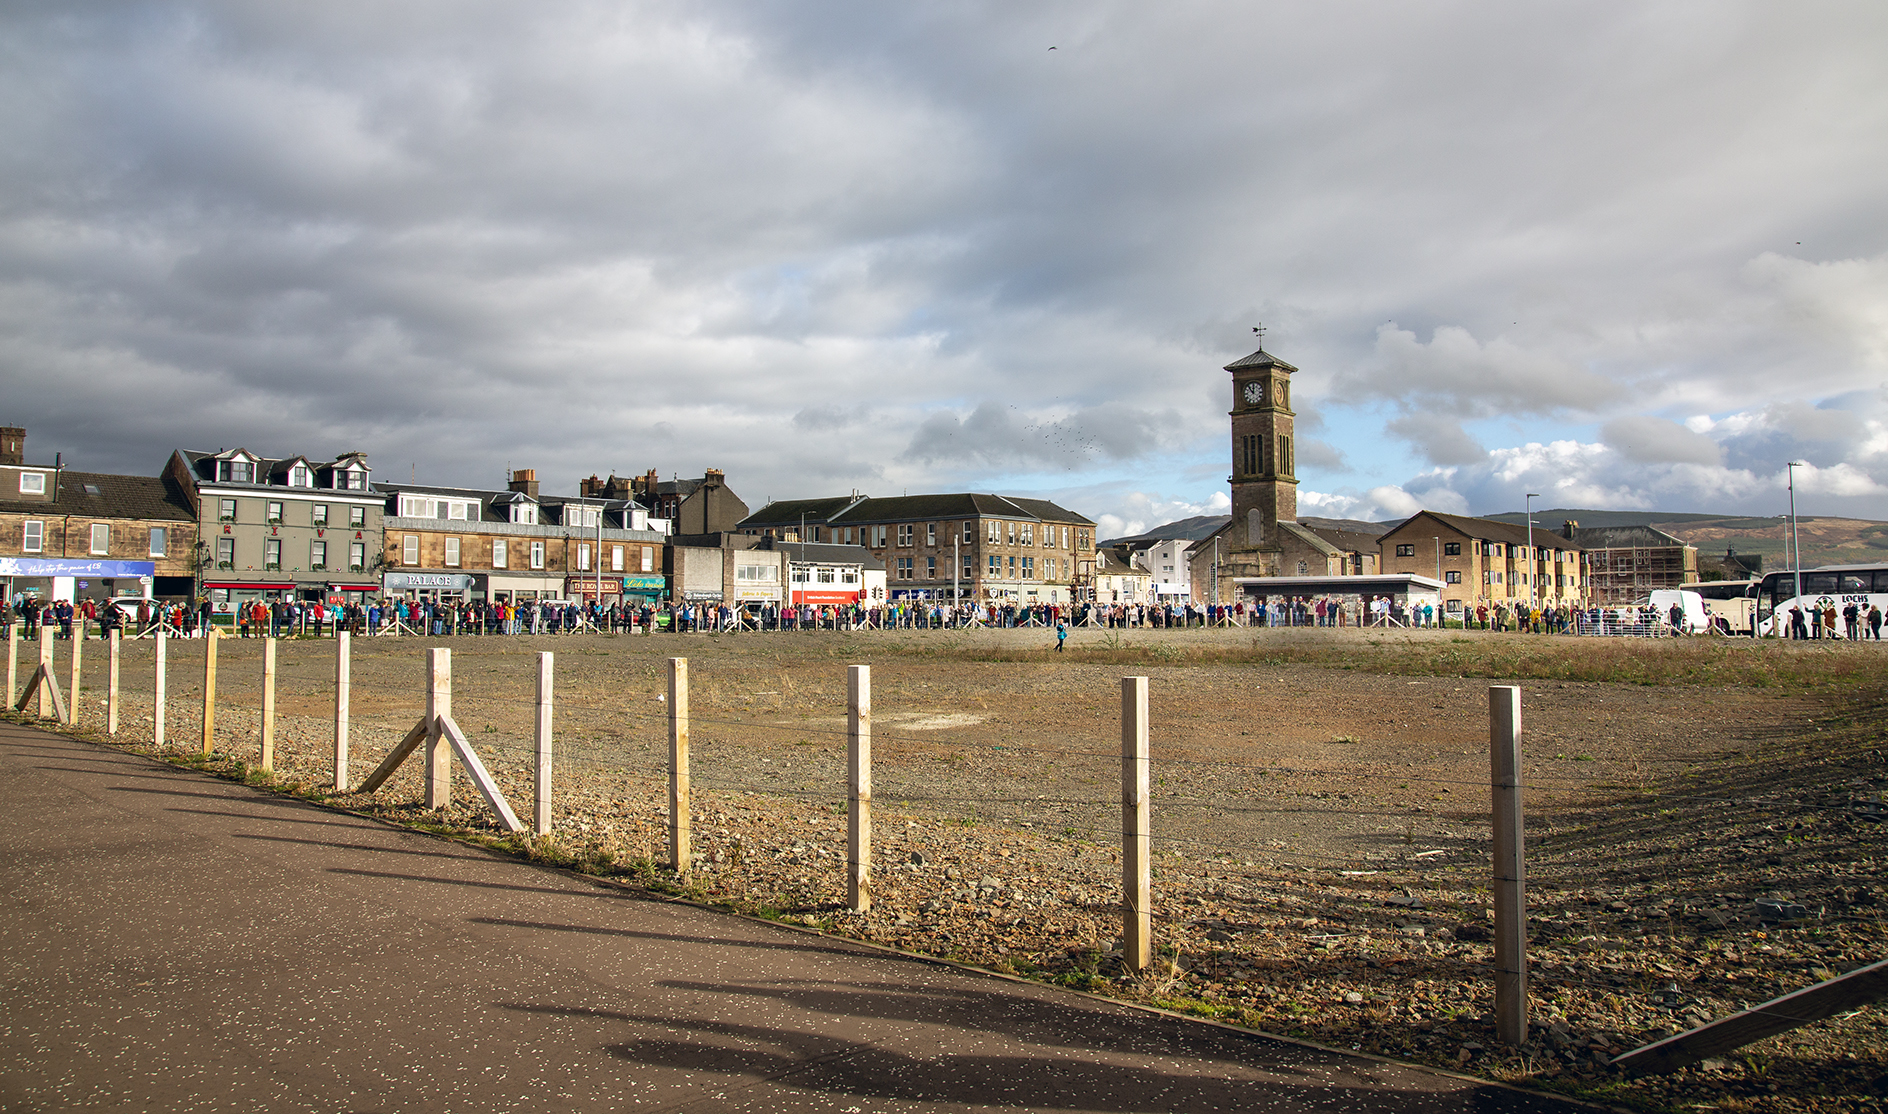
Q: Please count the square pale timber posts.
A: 14